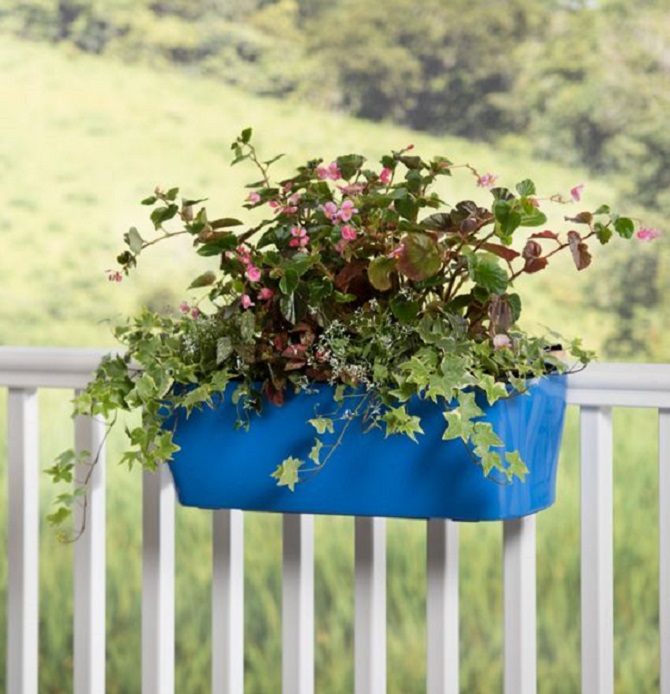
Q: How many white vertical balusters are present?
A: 10